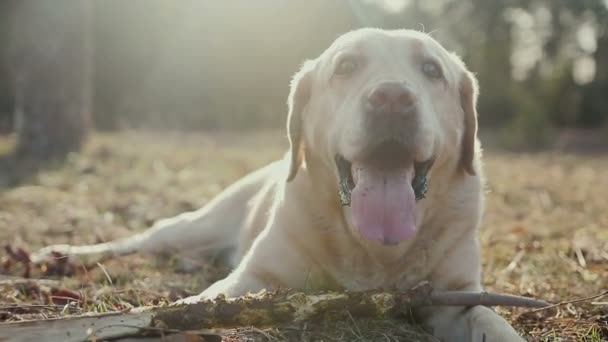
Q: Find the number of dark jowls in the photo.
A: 2